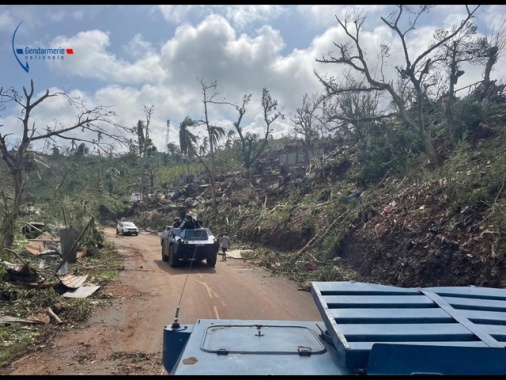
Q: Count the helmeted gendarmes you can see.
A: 2